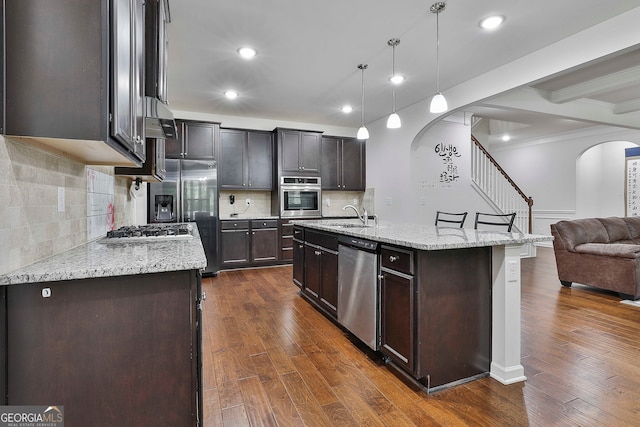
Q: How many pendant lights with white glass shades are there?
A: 3